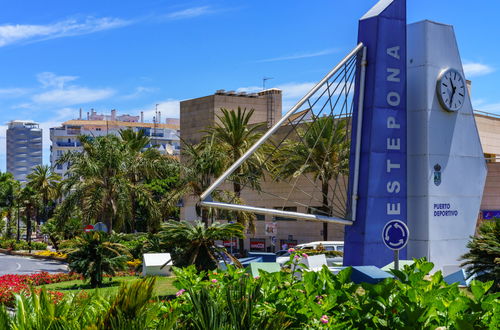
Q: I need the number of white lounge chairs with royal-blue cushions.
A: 0